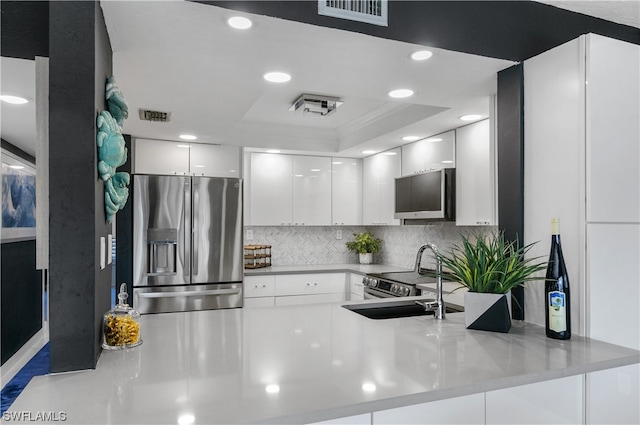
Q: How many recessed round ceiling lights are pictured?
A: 10